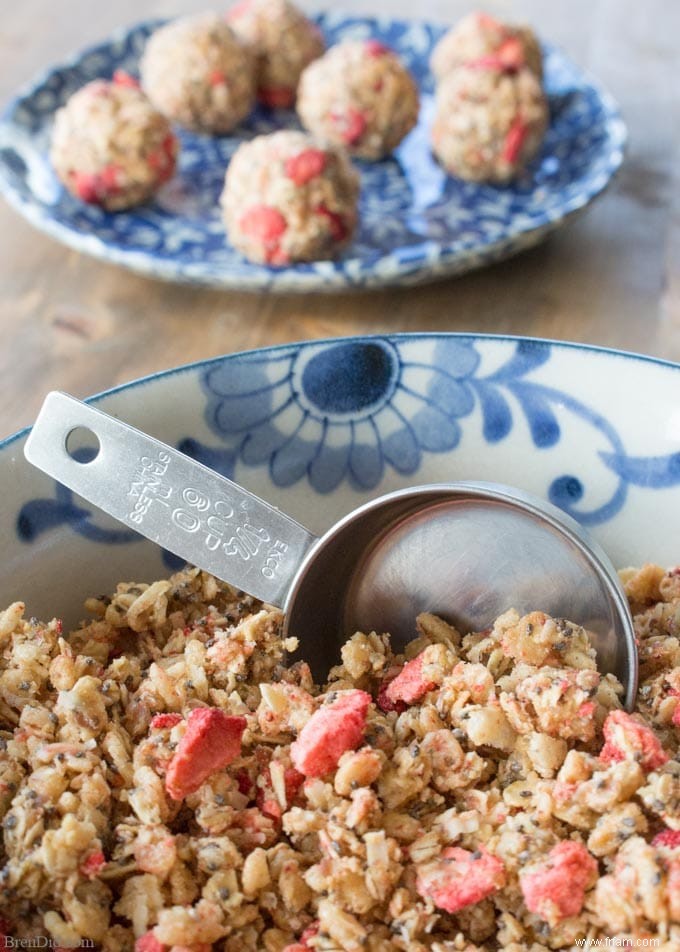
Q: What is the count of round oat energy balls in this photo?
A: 7